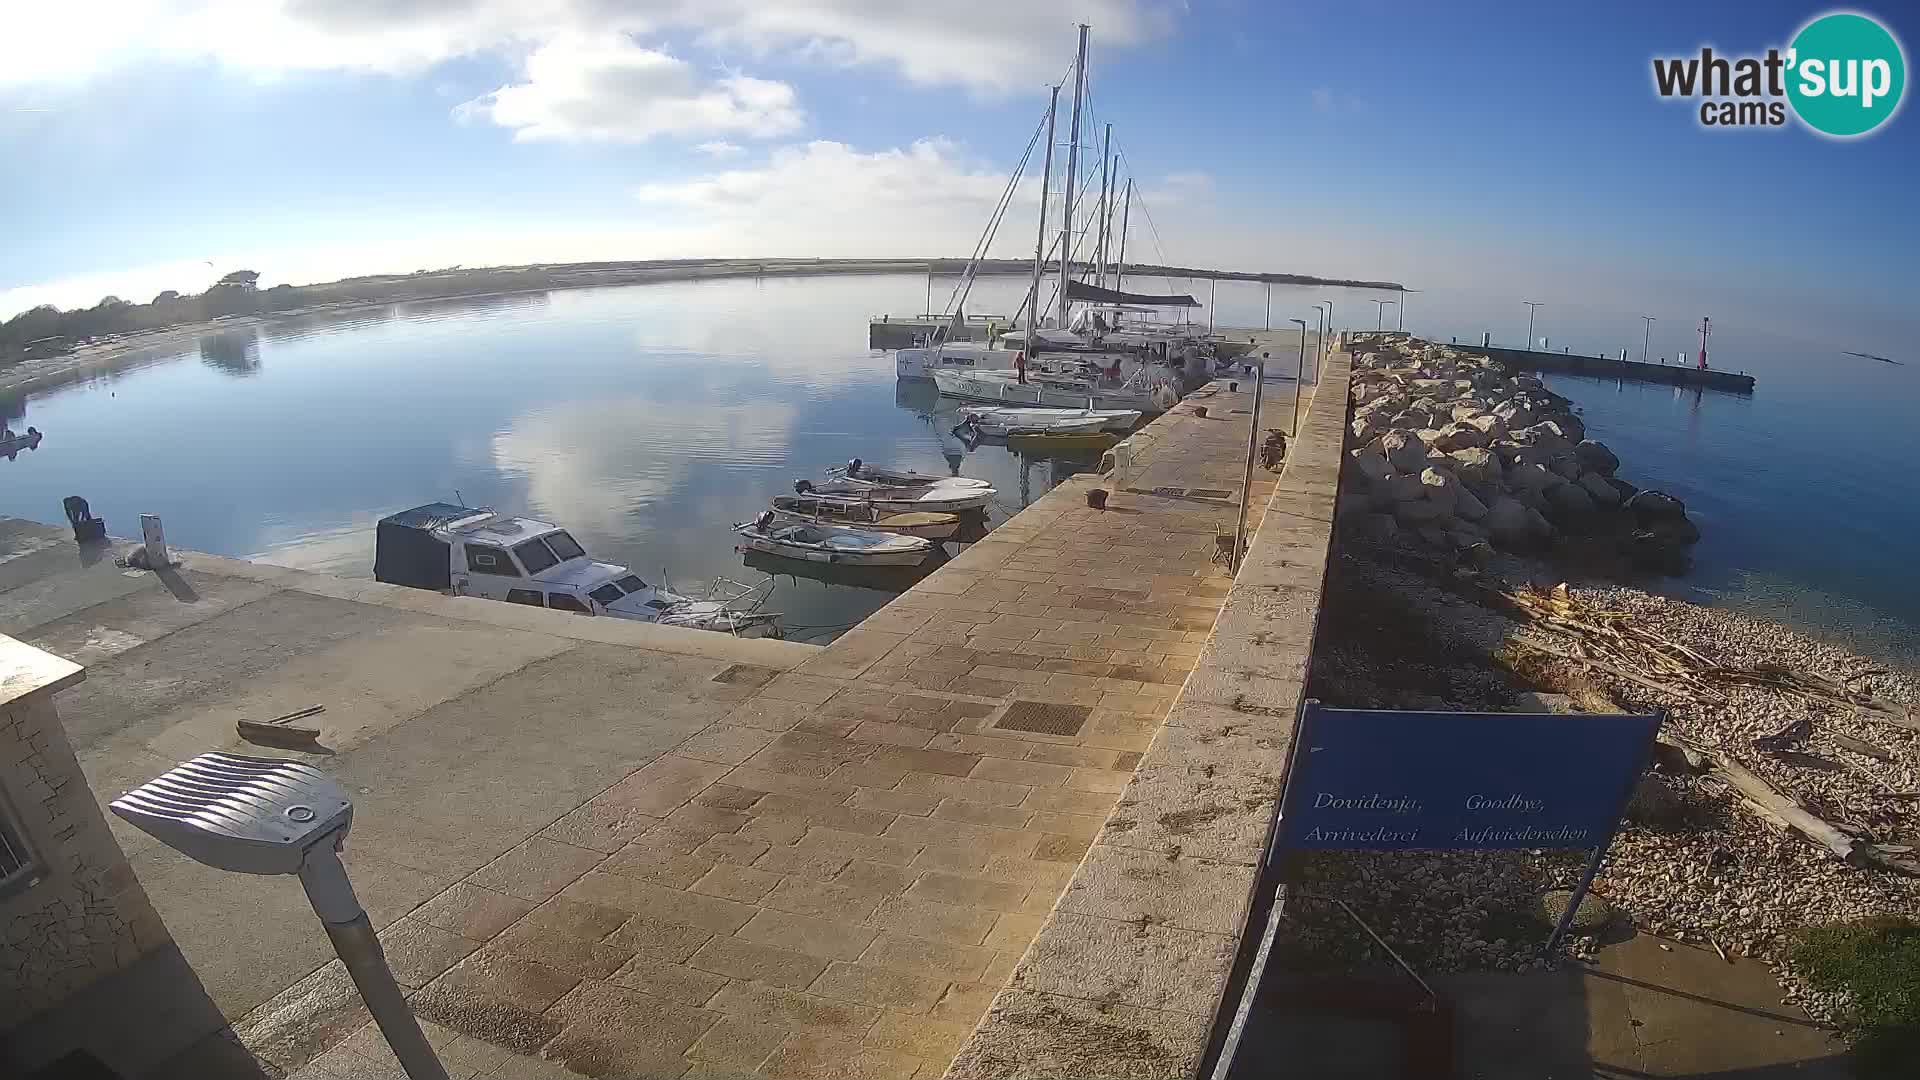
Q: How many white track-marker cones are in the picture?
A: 0